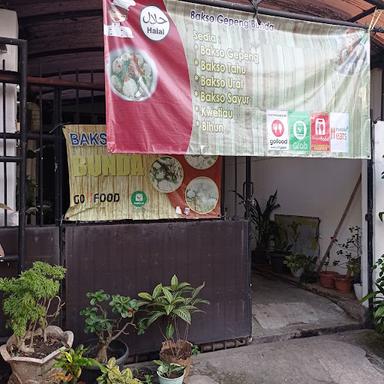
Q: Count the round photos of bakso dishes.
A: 4